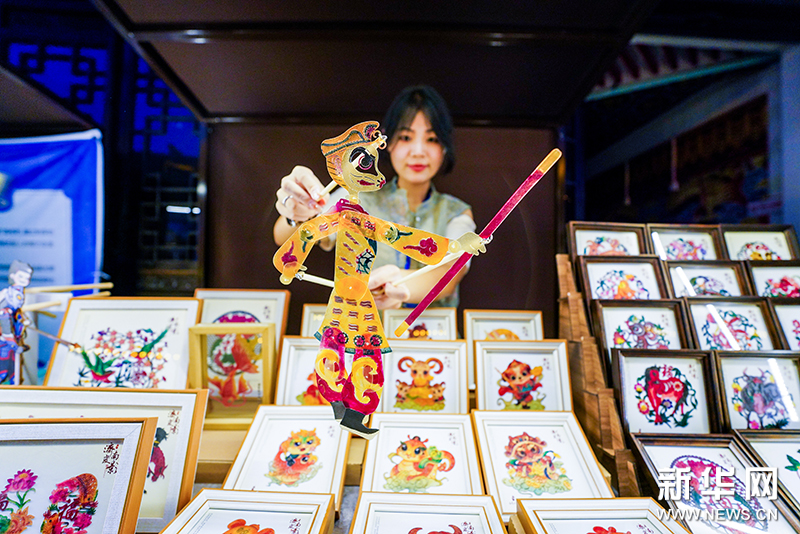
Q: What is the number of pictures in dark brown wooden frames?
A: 13